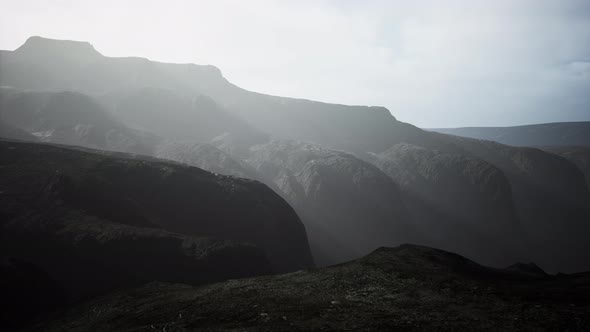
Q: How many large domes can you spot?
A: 0